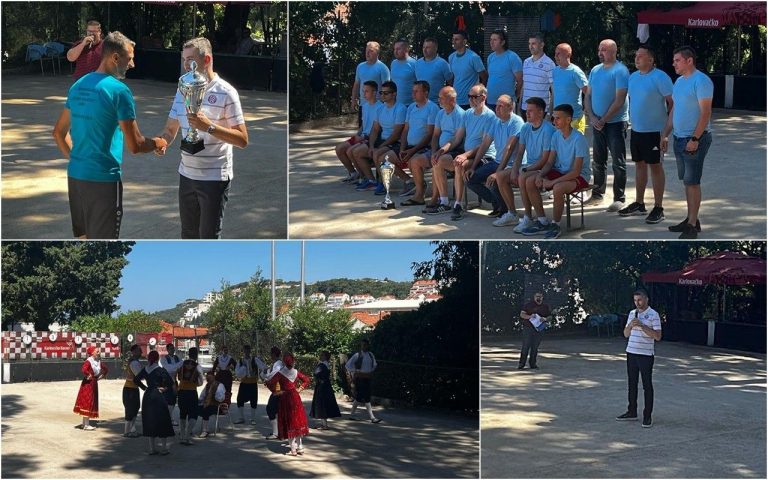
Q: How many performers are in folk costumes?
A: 12